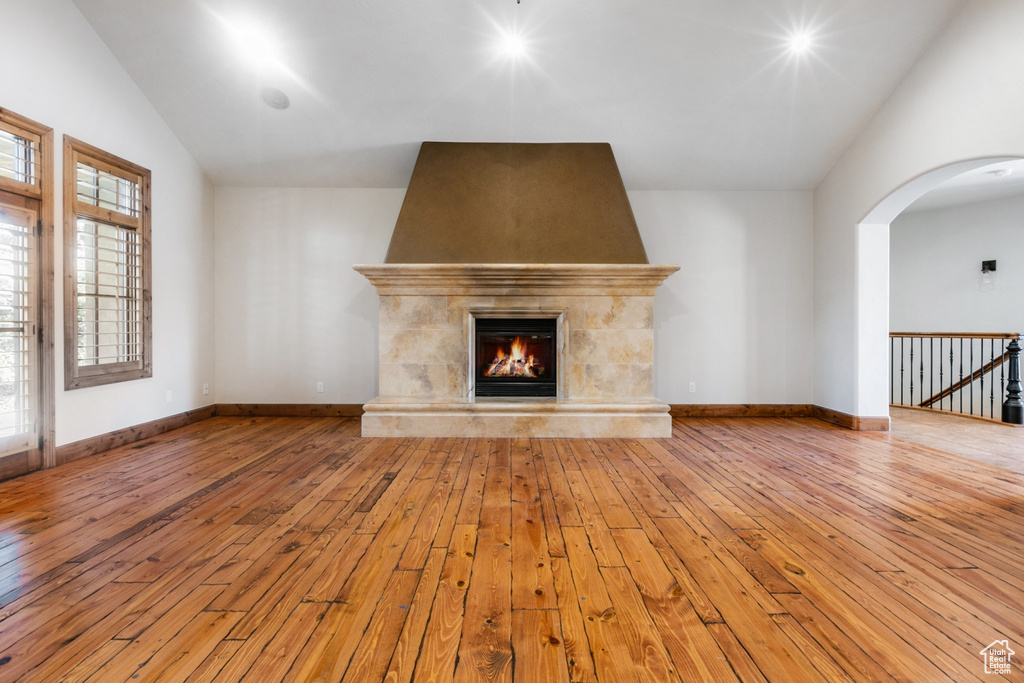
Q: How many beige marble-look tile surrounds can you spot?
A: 1